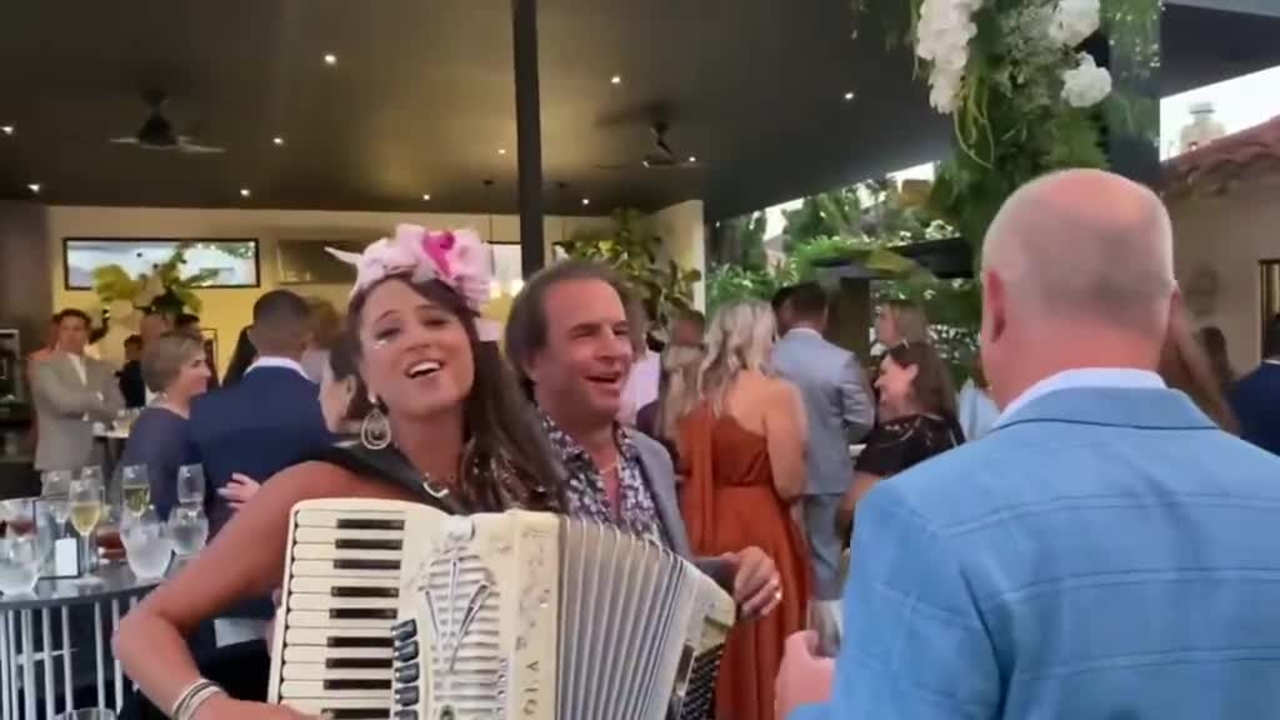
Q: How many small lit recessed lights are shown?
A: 11